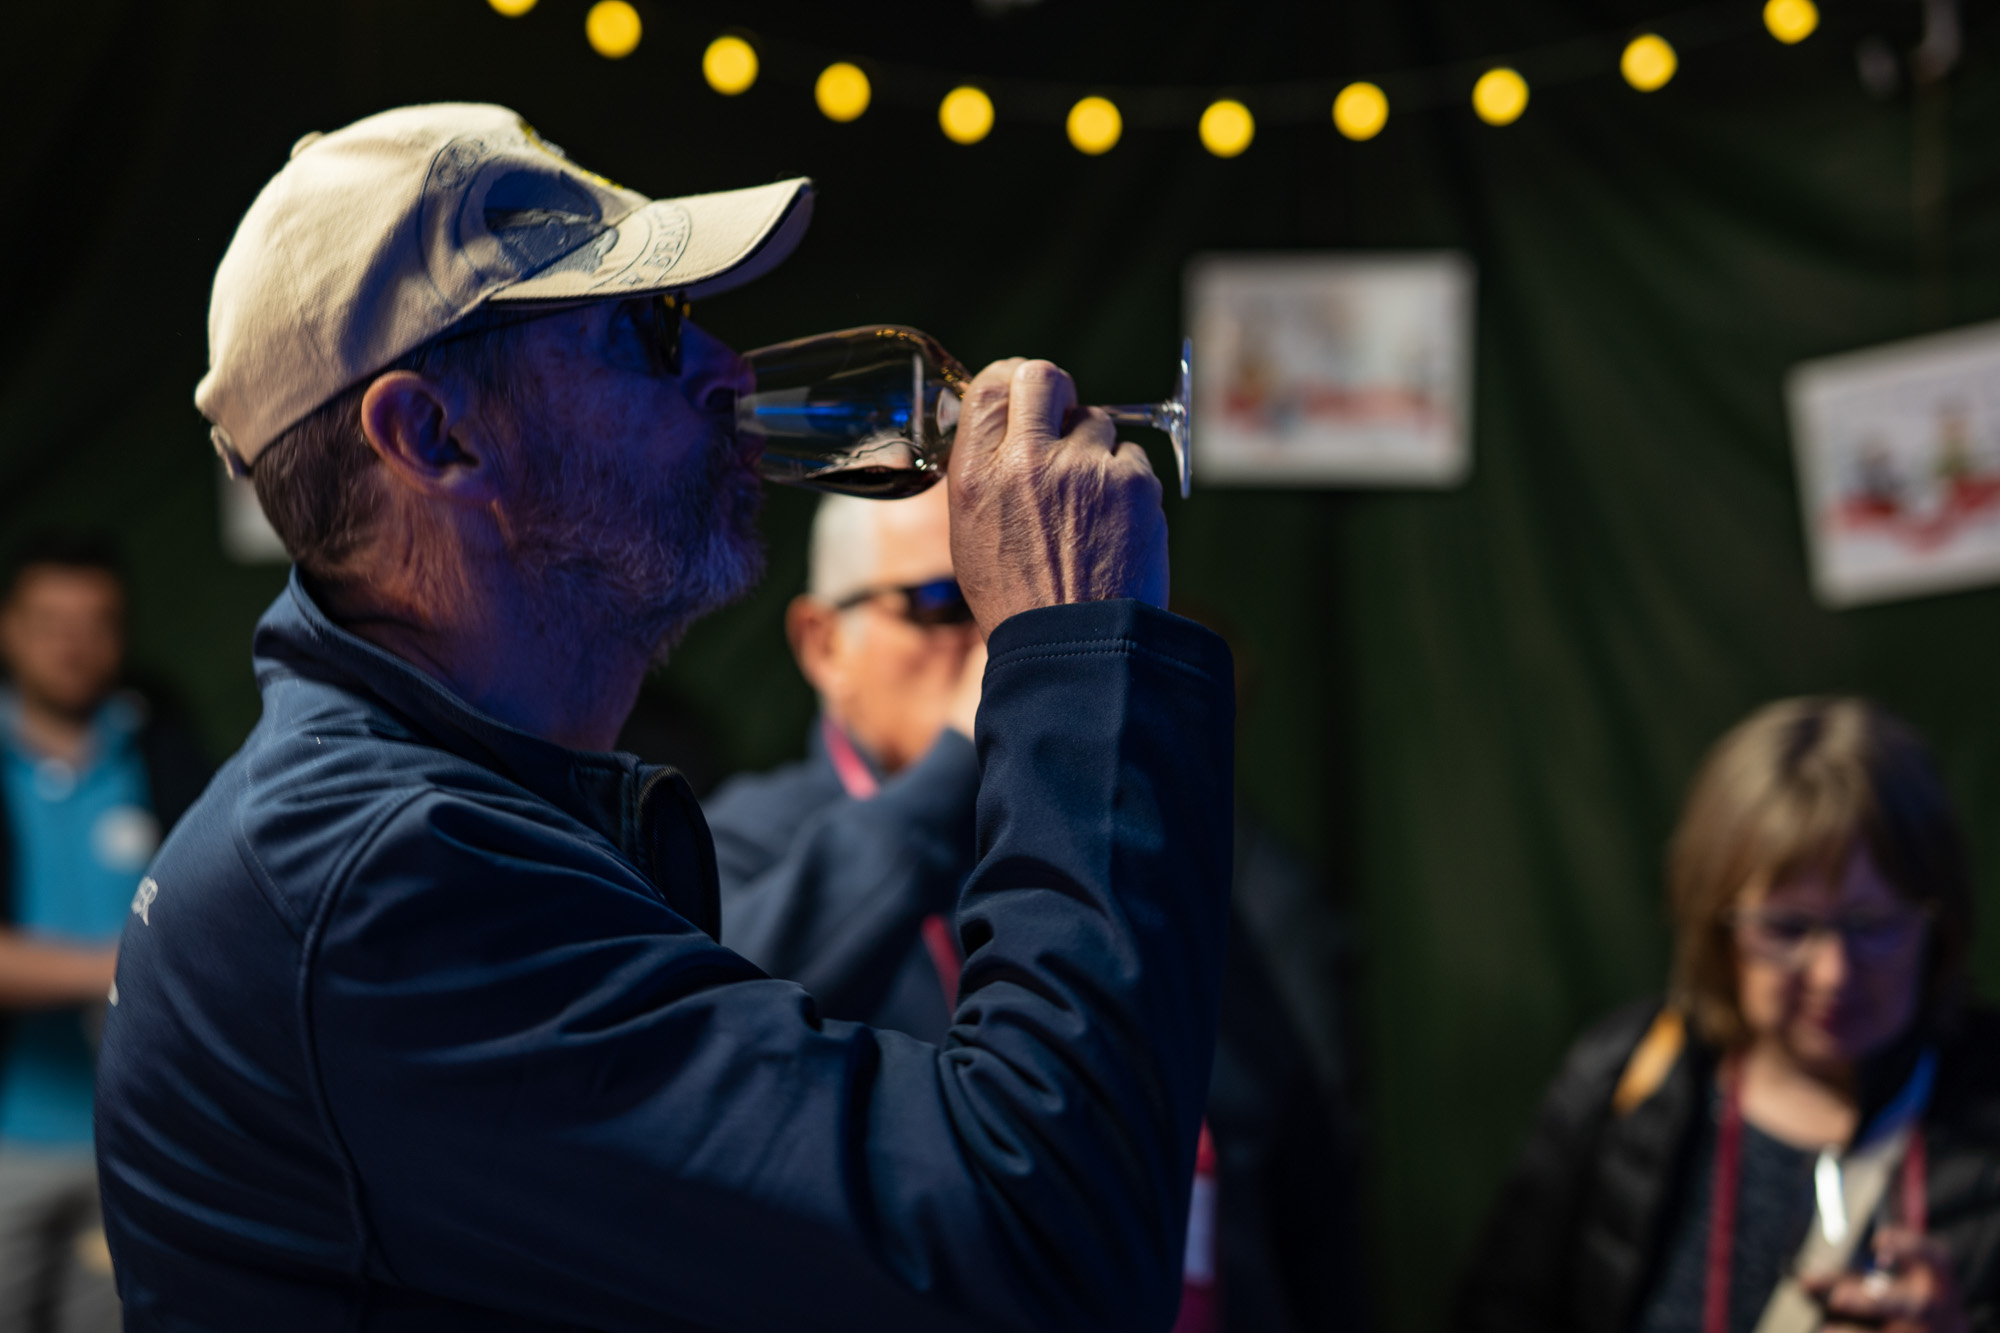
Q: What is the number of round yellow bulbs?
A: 11